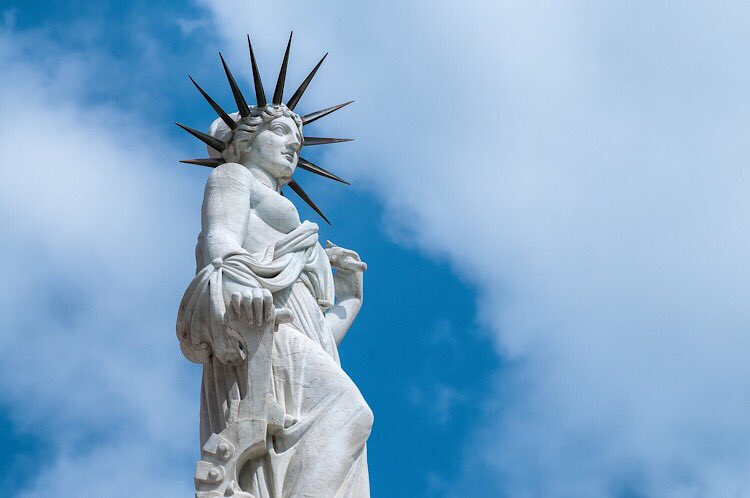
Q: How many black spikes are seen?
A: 11